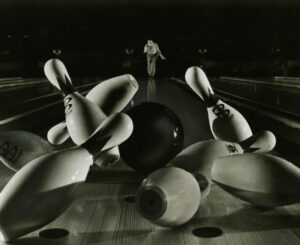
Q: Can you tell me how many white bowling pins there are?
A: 8